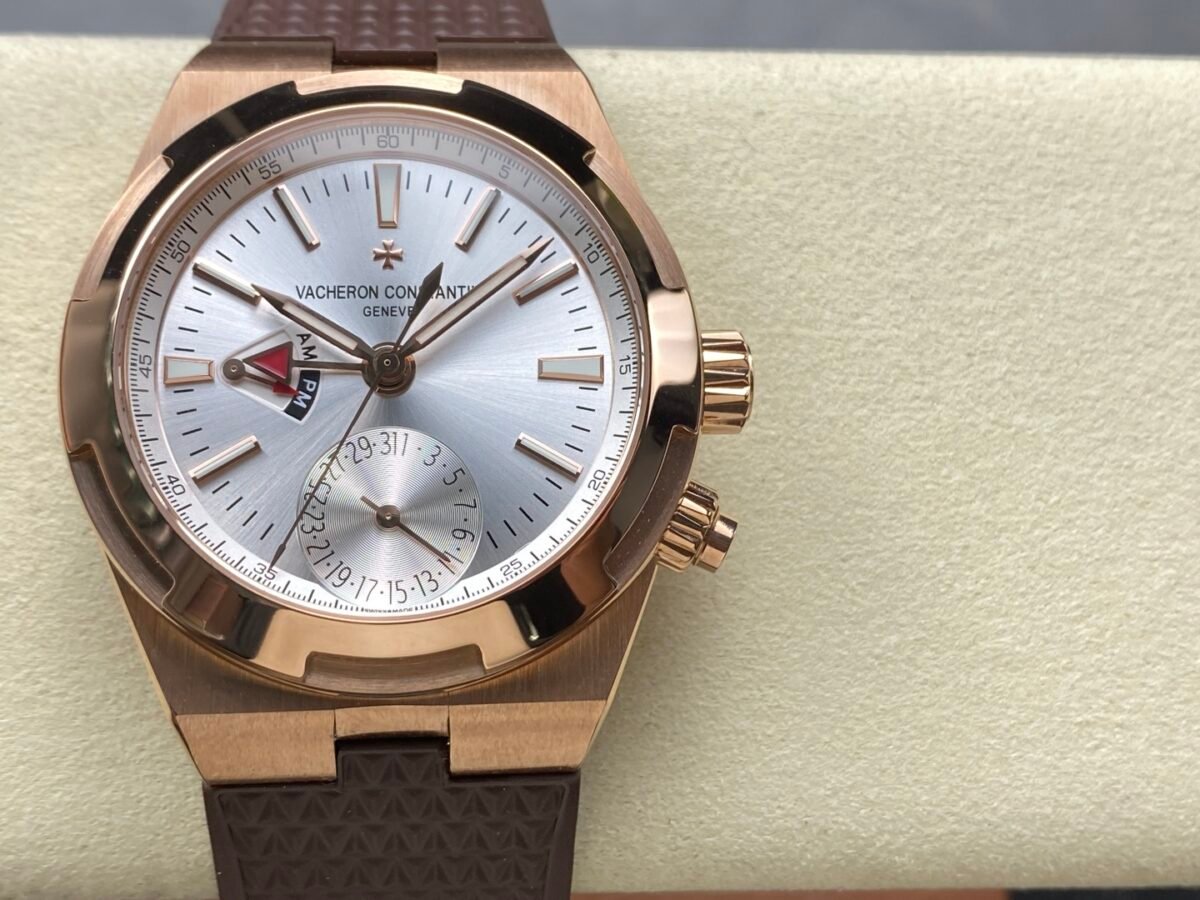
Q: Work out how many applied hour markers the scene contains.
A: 9